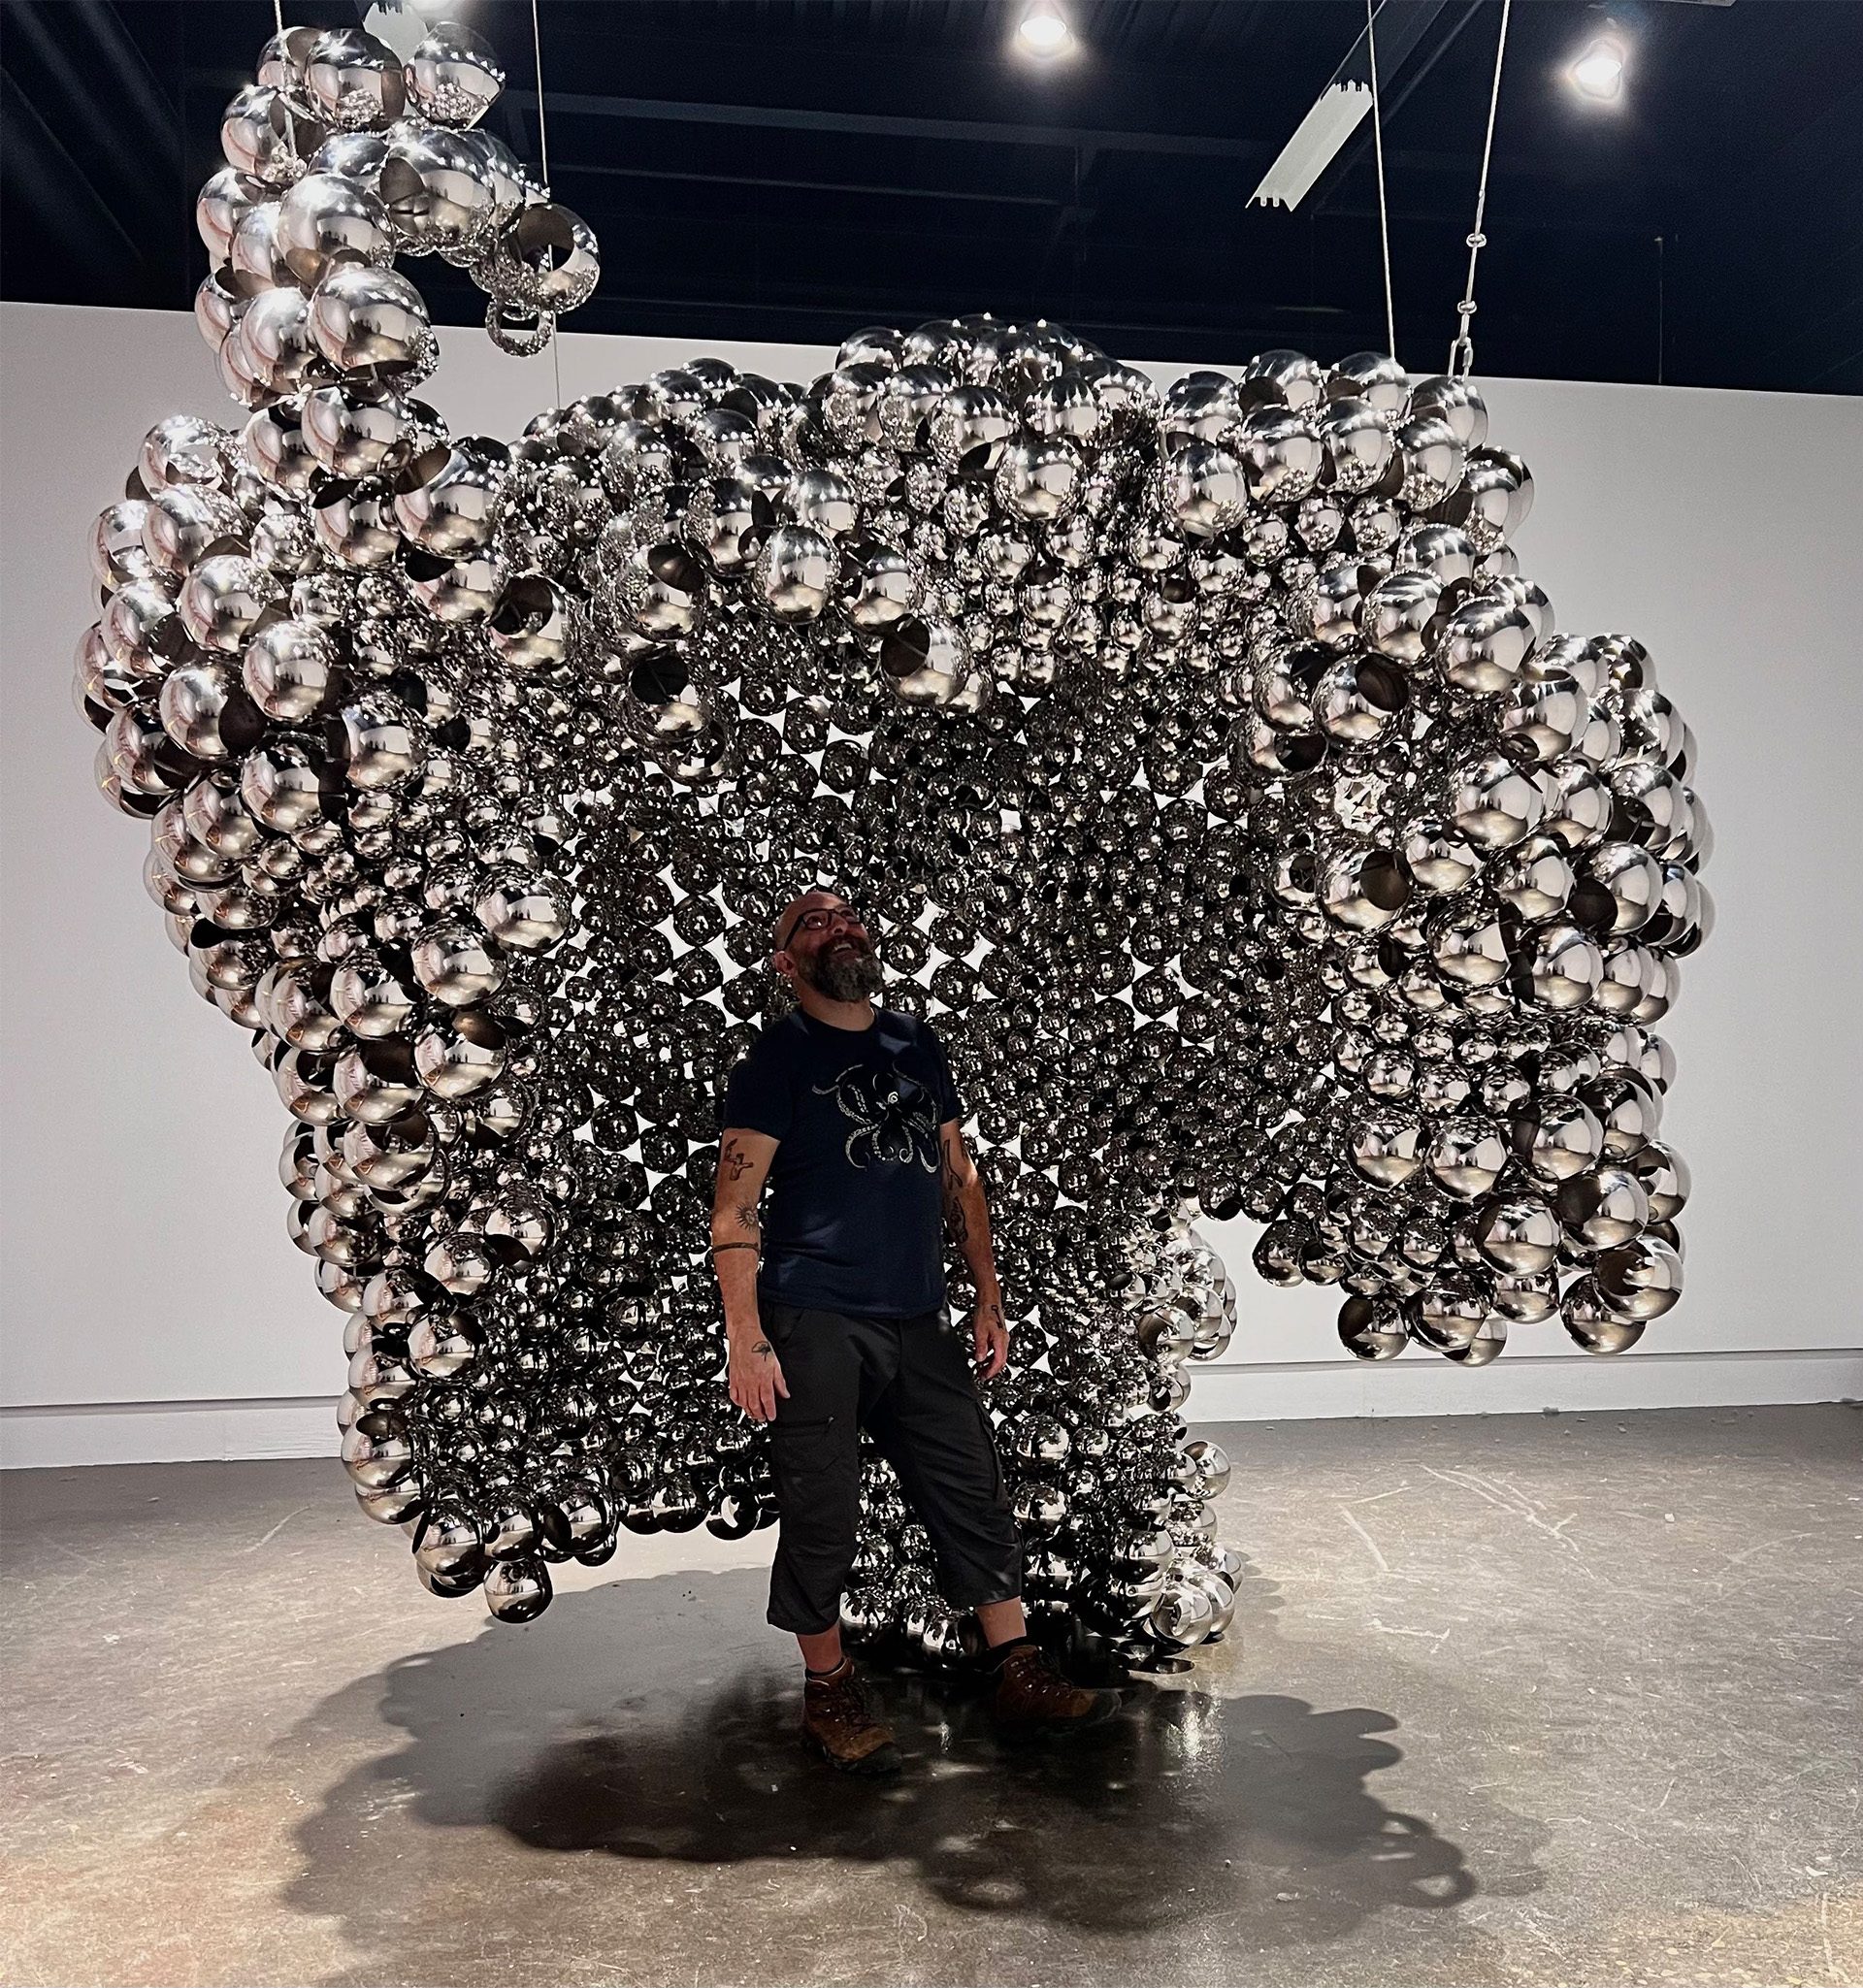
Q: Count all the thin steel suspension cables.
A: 4